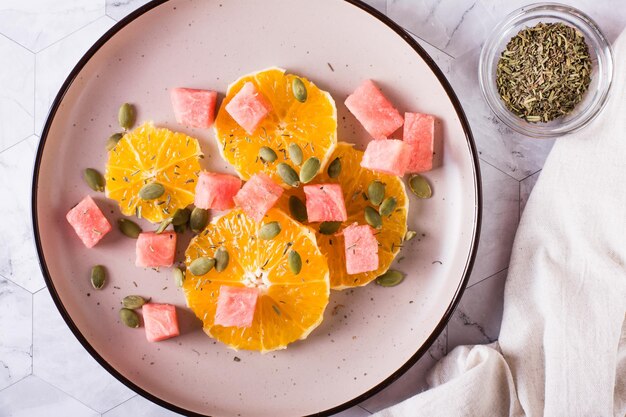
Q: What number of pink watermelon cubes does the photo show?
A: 13